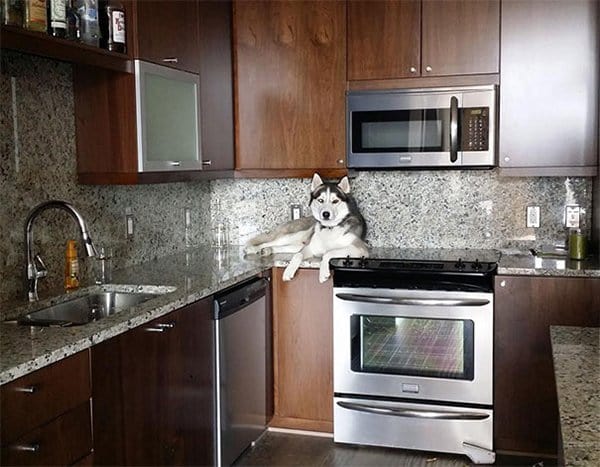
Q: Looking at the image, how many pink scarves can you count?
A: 0